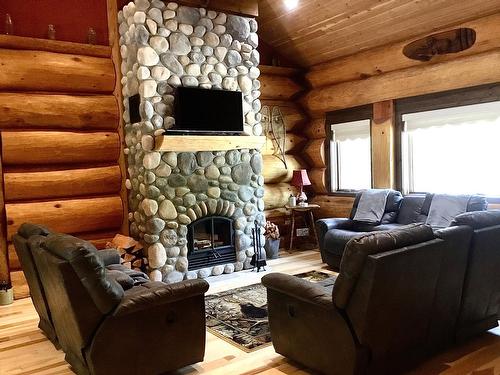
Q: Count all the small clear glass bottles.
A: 3